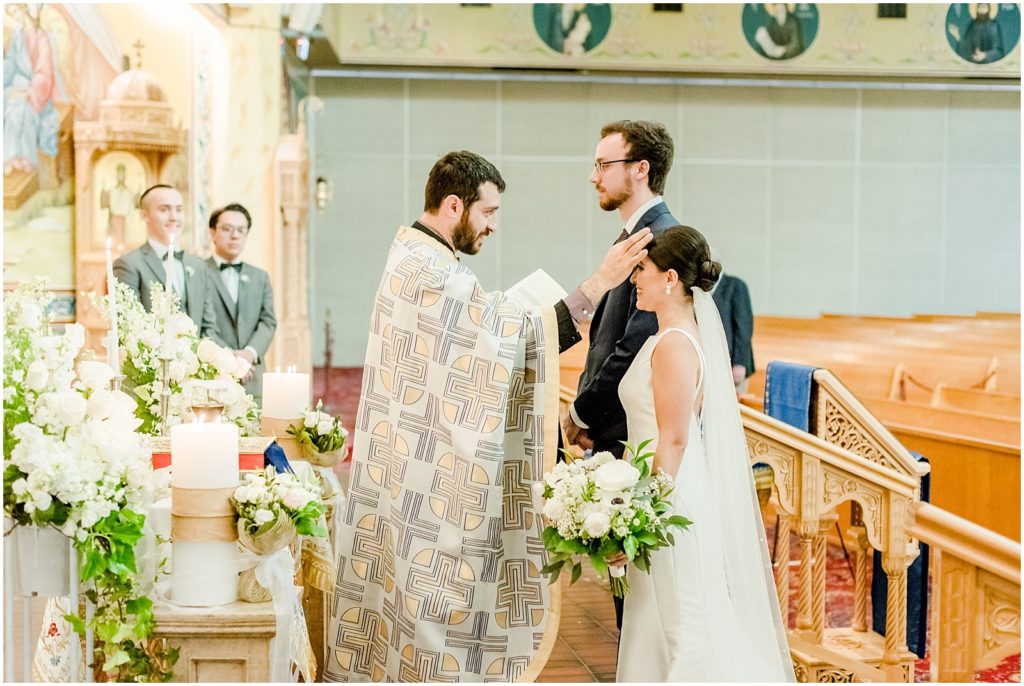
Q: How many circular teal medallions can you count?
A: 3